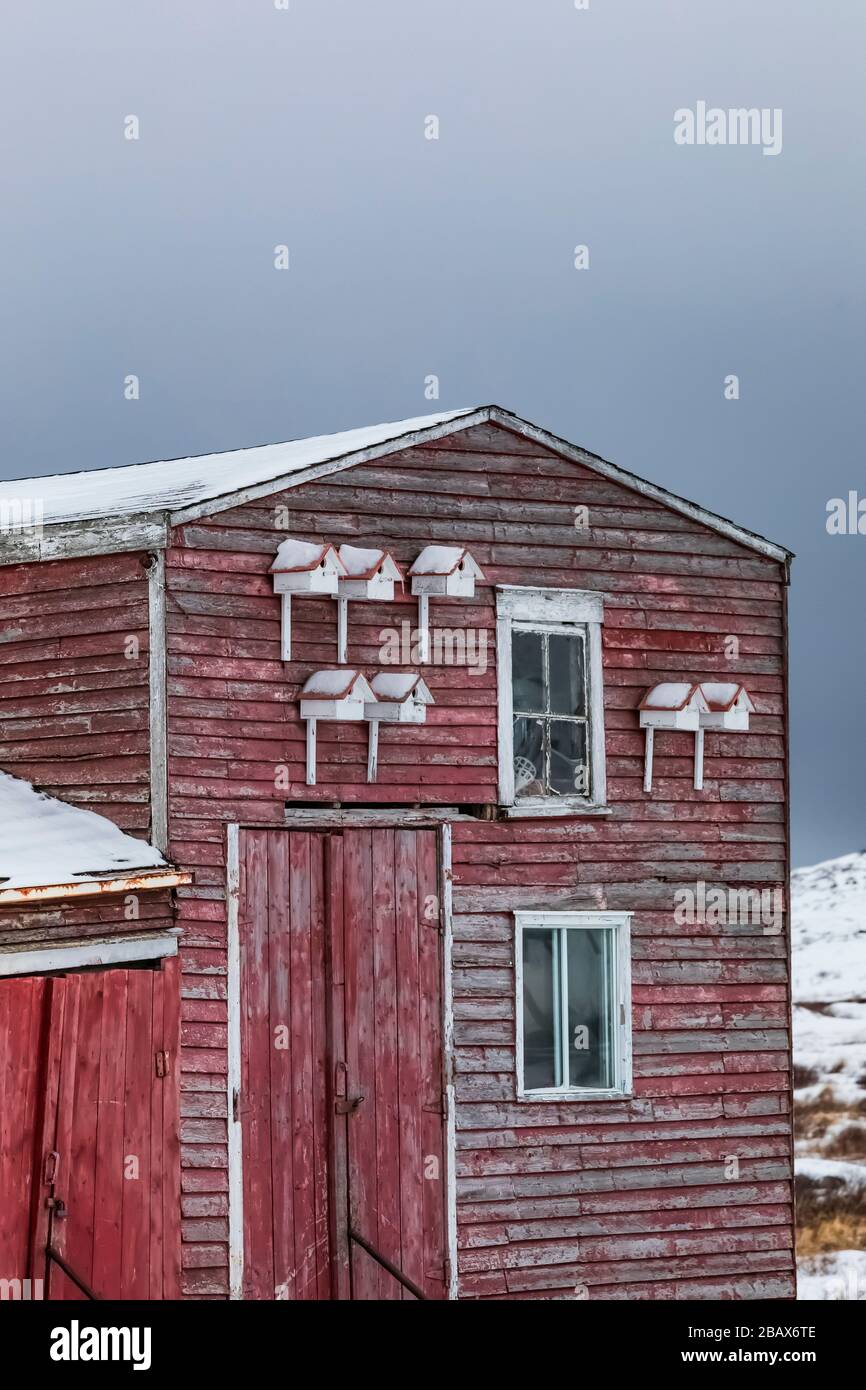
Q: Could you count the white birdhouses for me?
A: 7